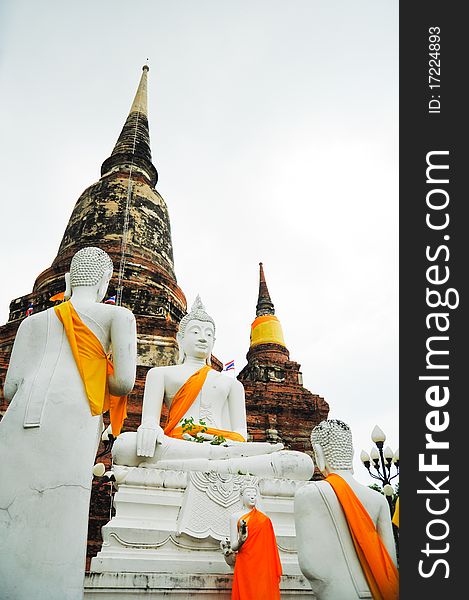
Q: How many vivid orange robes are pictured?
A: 4